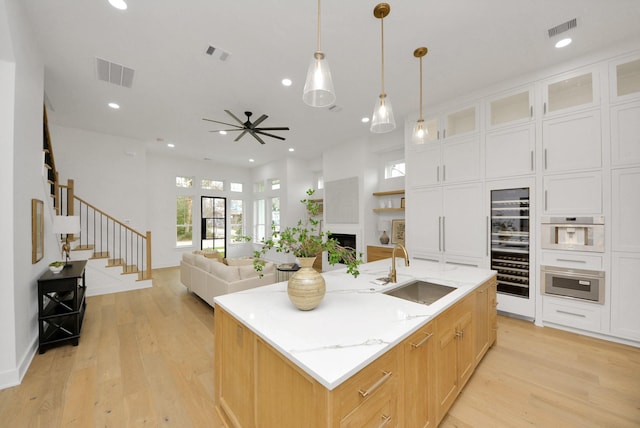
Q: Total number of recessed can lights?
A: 9